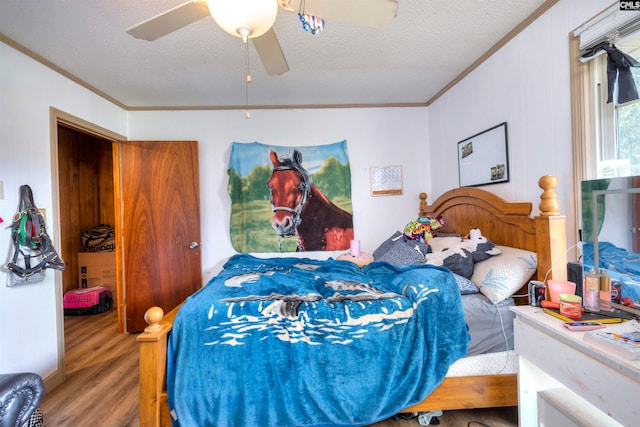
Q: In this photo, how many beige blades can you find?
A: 3